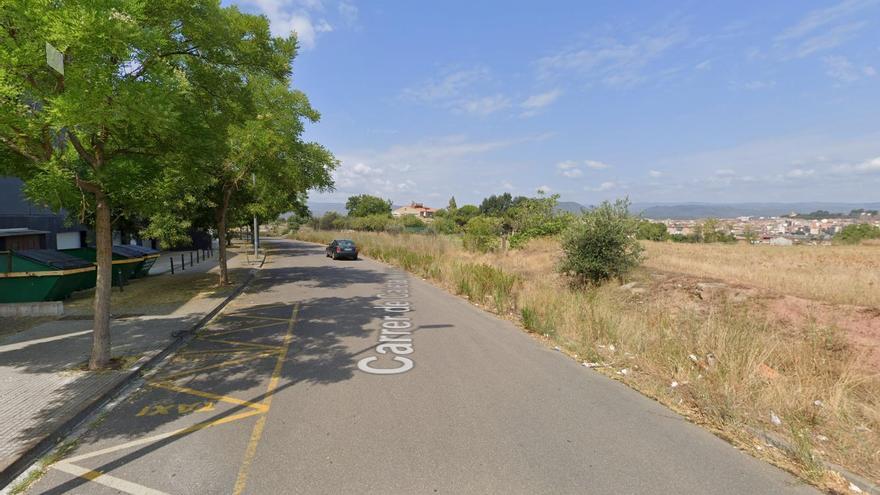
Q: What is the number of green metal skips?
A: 3